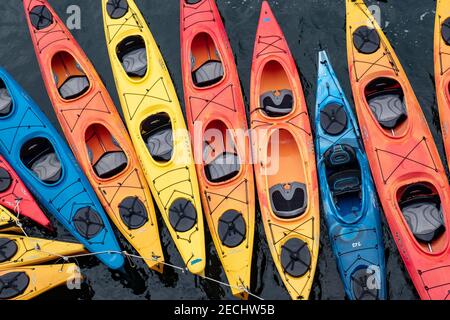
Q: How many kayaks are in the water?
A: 12